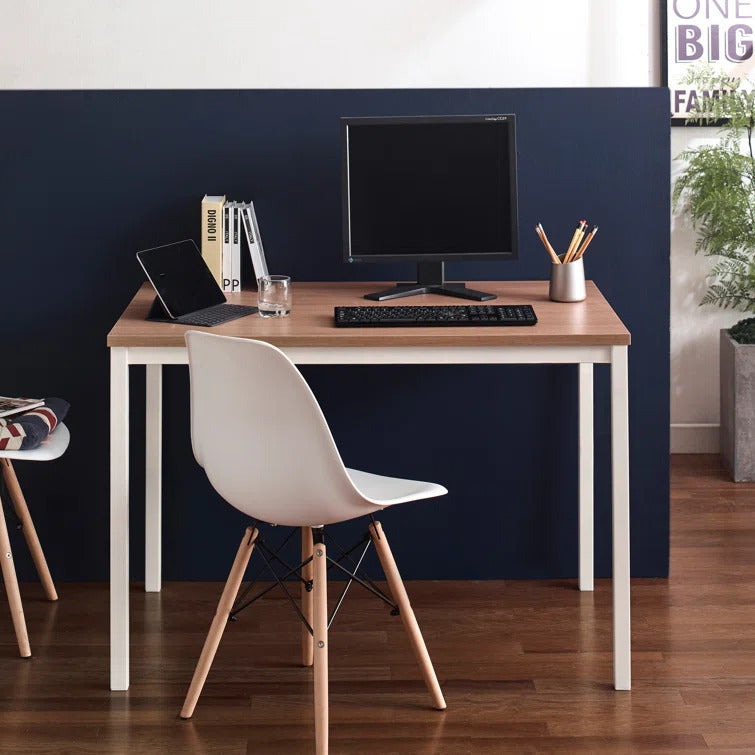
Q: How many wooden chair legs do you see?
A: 6